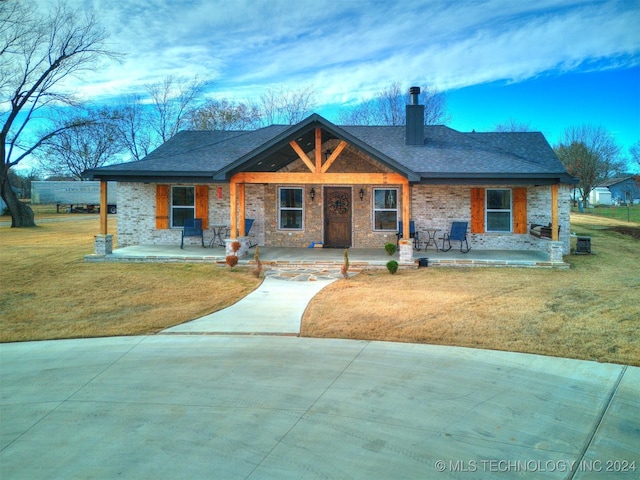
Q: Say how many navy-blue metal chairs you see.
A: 4